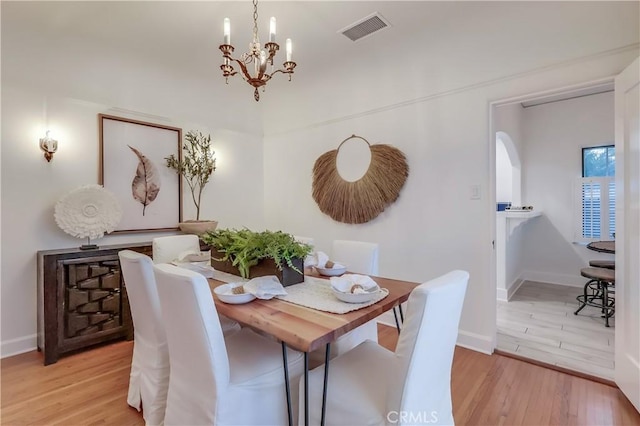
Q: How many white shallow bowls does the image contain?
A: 3